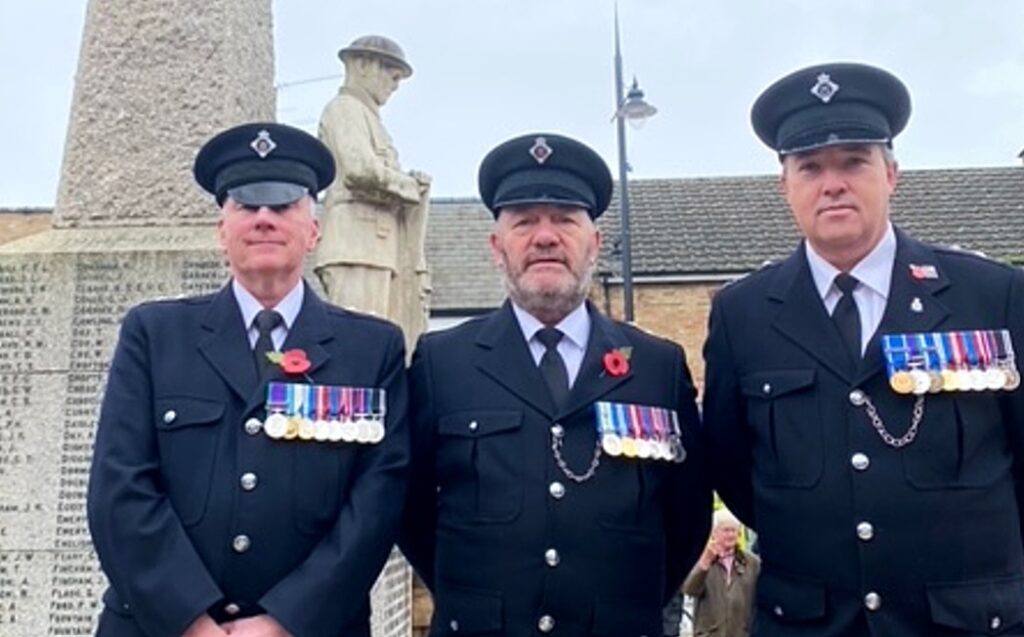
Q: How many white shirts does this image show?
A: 3